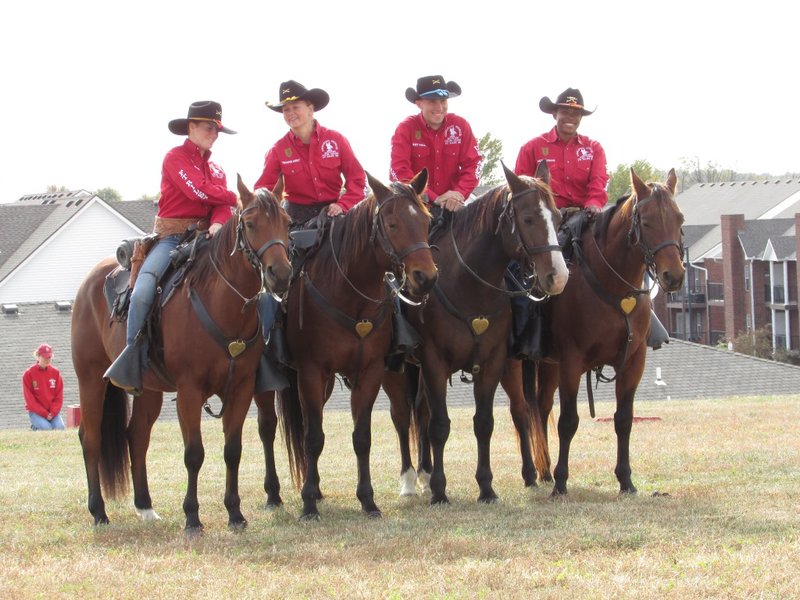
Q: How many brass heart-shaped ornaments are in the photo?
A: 4